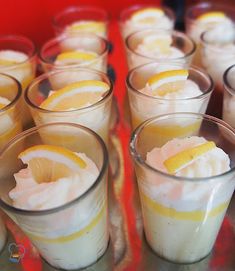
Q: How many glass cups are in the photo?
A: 13